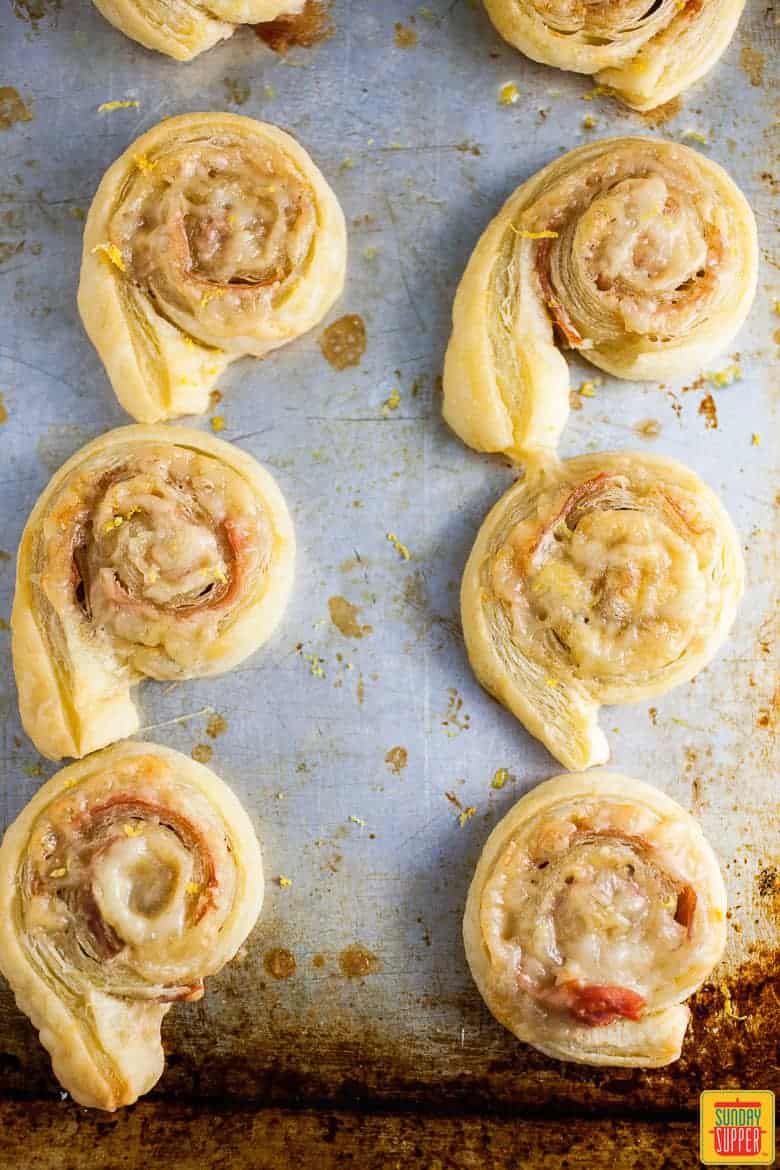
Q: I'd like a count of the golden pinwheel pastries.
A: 8